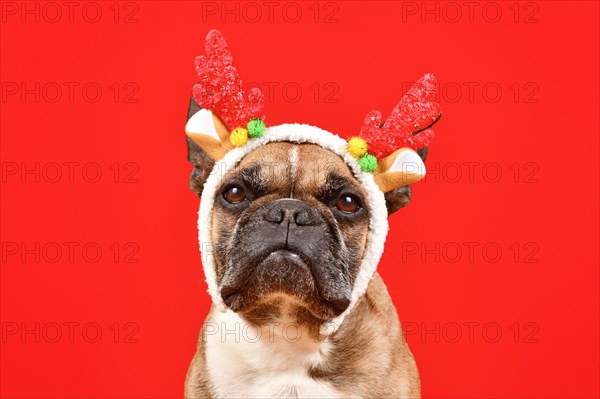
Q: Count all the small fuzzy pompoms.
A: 4